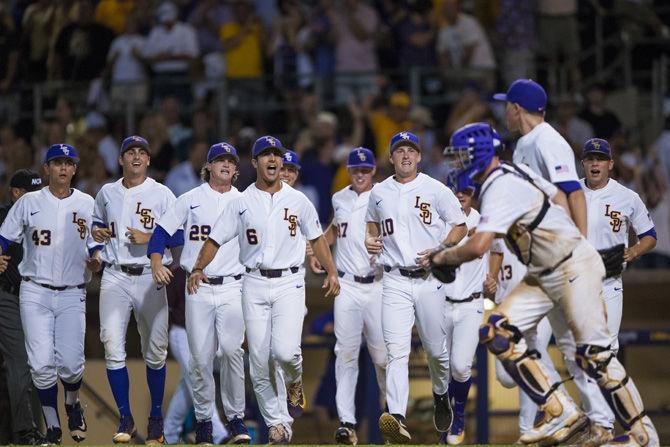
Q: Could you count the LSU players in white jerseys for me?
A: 12